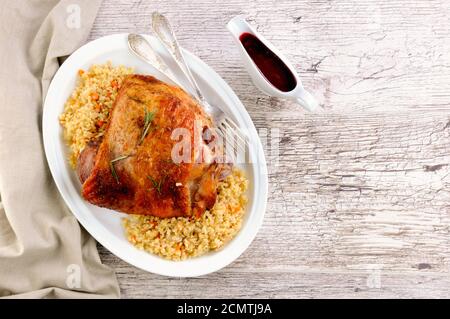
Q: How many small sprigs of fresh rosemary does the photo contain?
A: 3